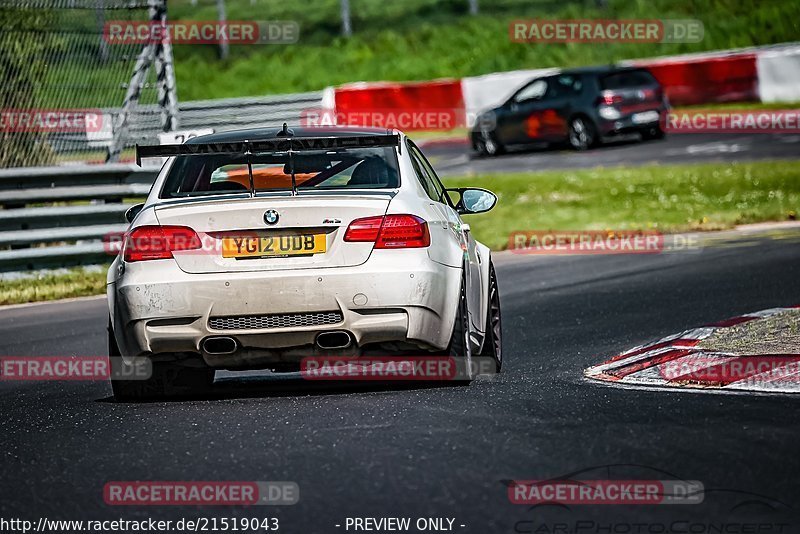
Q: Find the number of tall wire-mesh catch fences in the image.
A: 1